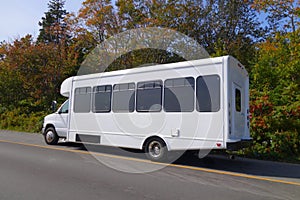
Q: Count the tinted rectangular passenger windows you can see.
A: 6